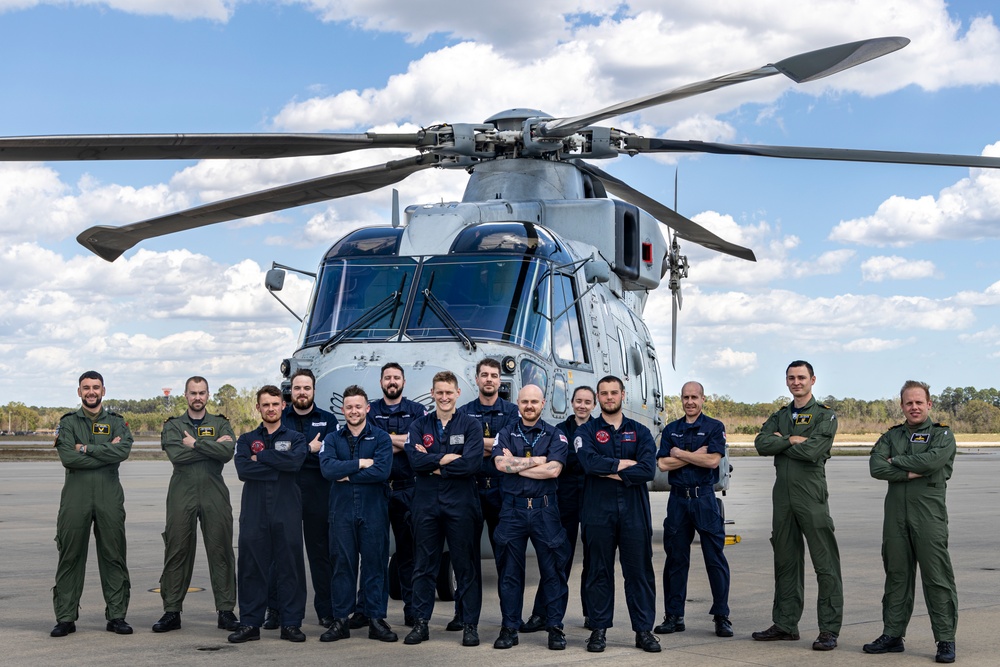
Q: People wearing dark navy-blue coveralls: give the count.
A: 10